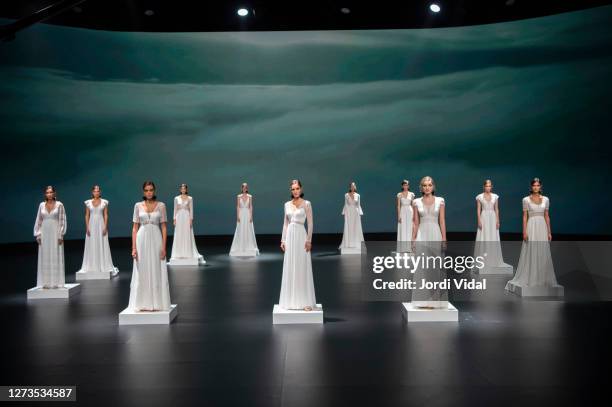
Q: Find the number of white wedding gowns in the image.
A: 11